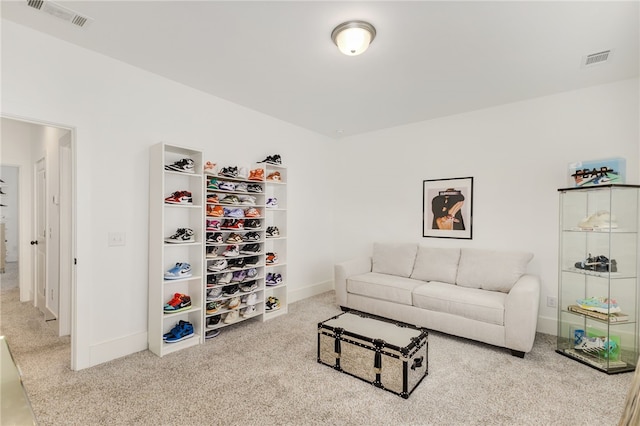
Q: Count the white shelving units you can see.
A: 3